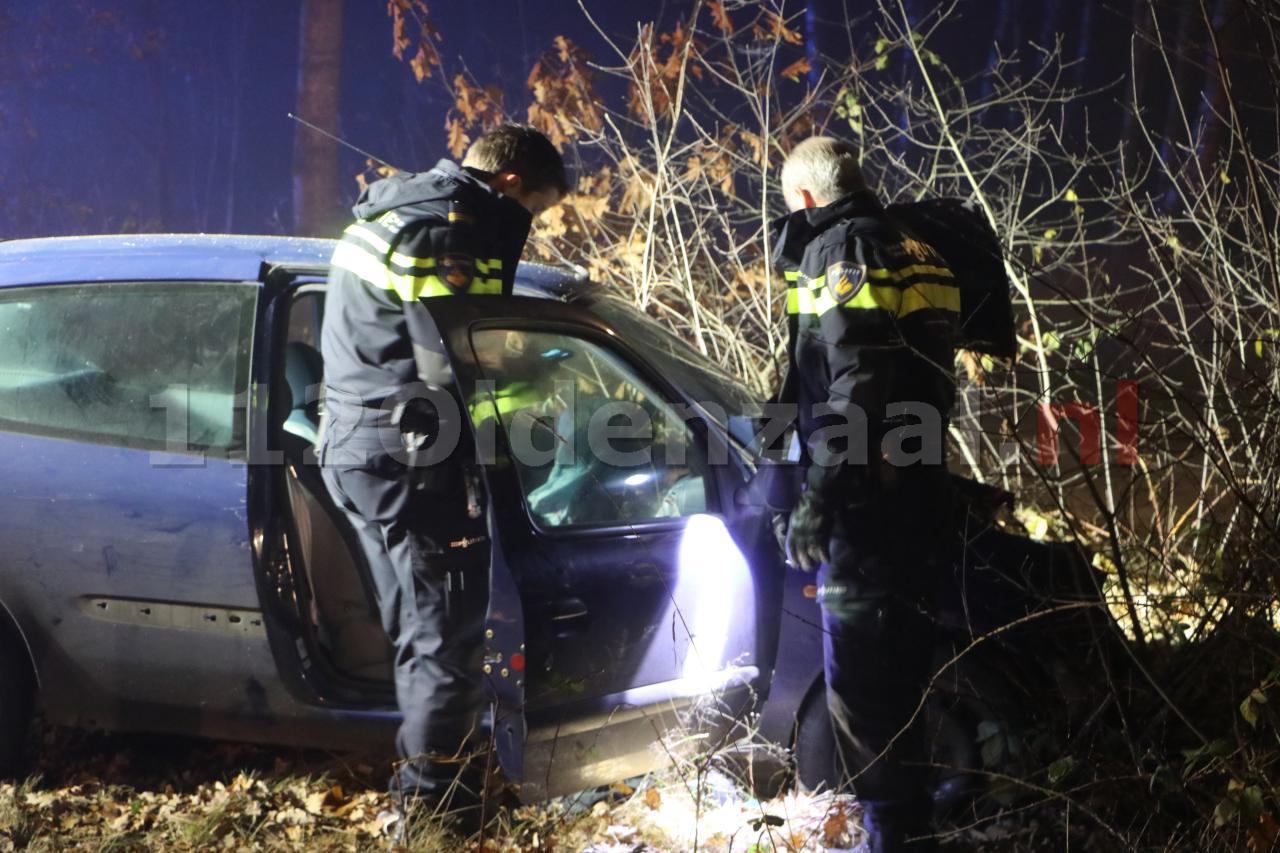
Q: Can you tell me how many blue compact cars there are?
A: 1